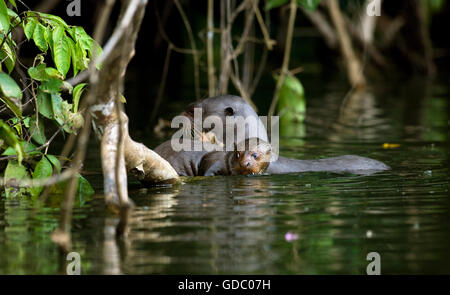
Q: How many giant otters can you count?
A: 2